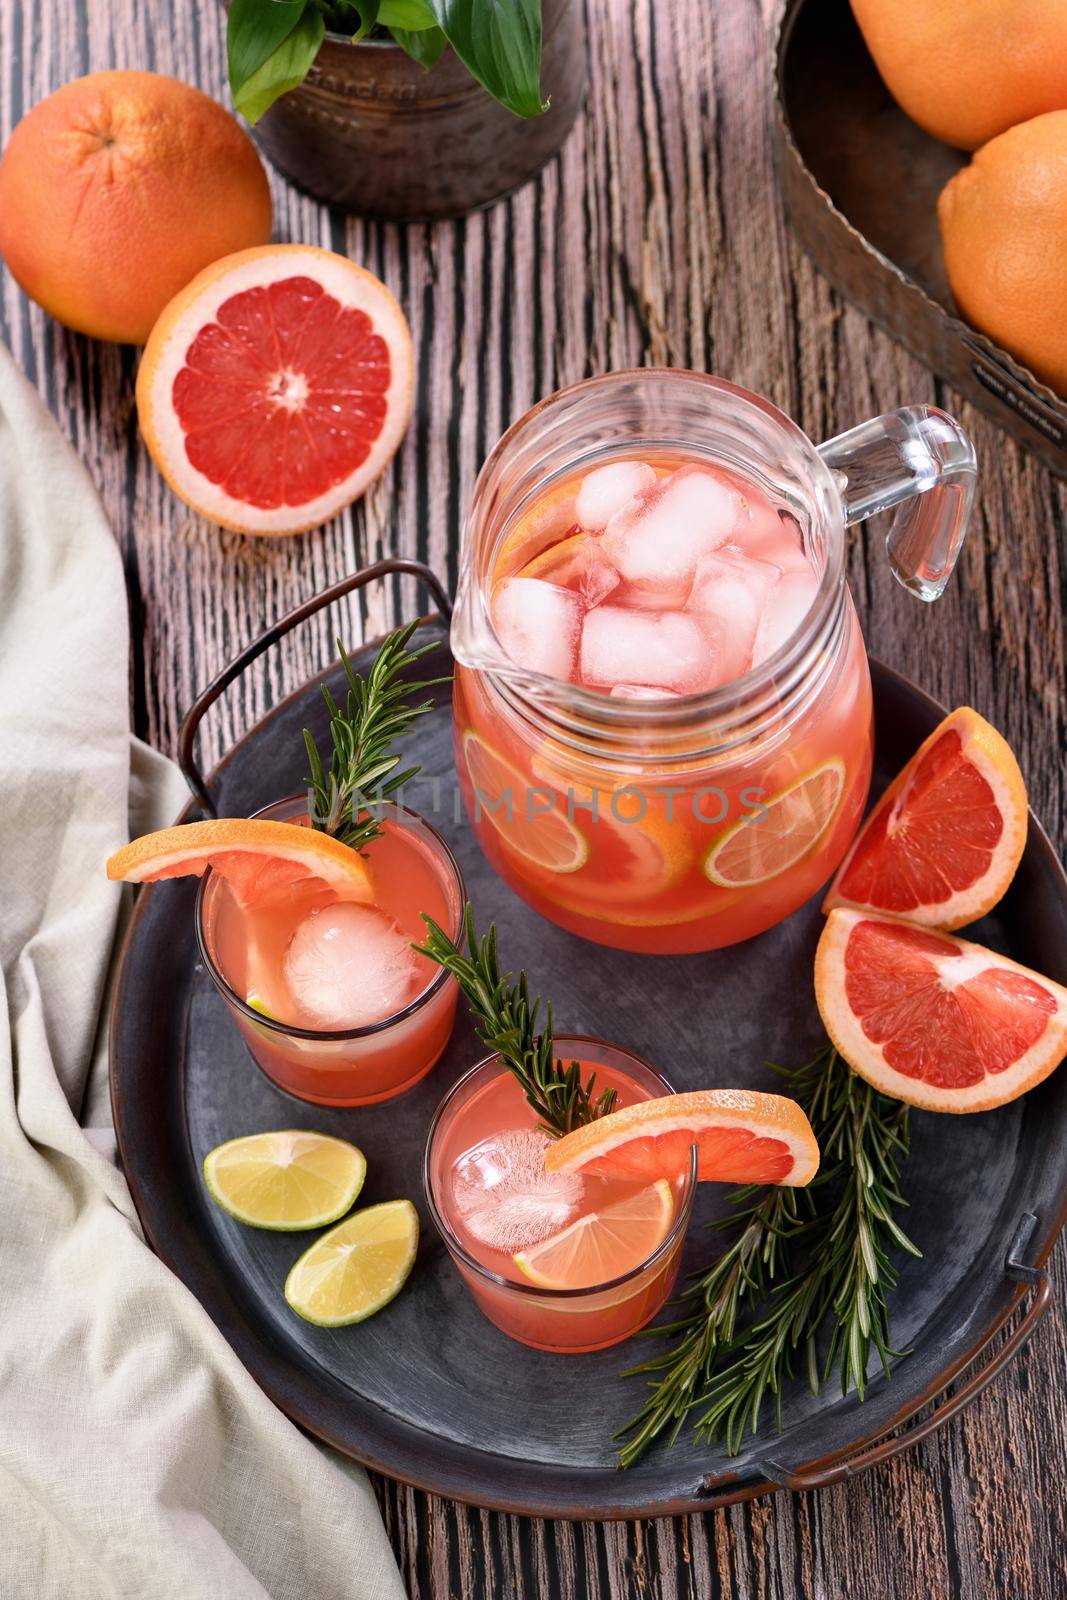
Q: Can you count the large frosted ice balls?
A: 2